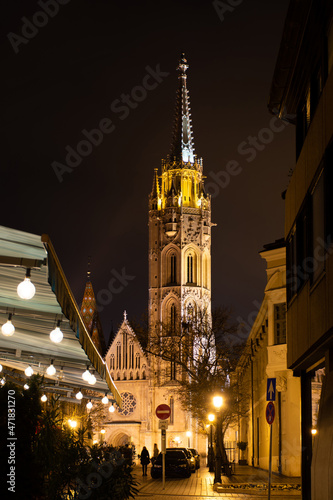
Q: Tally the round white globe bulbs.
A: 15